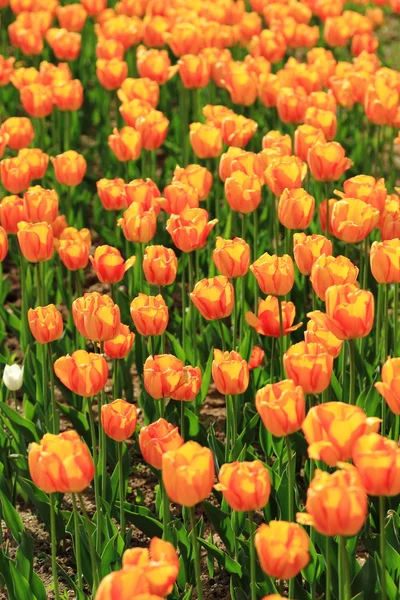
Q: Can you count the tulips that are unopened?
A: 1